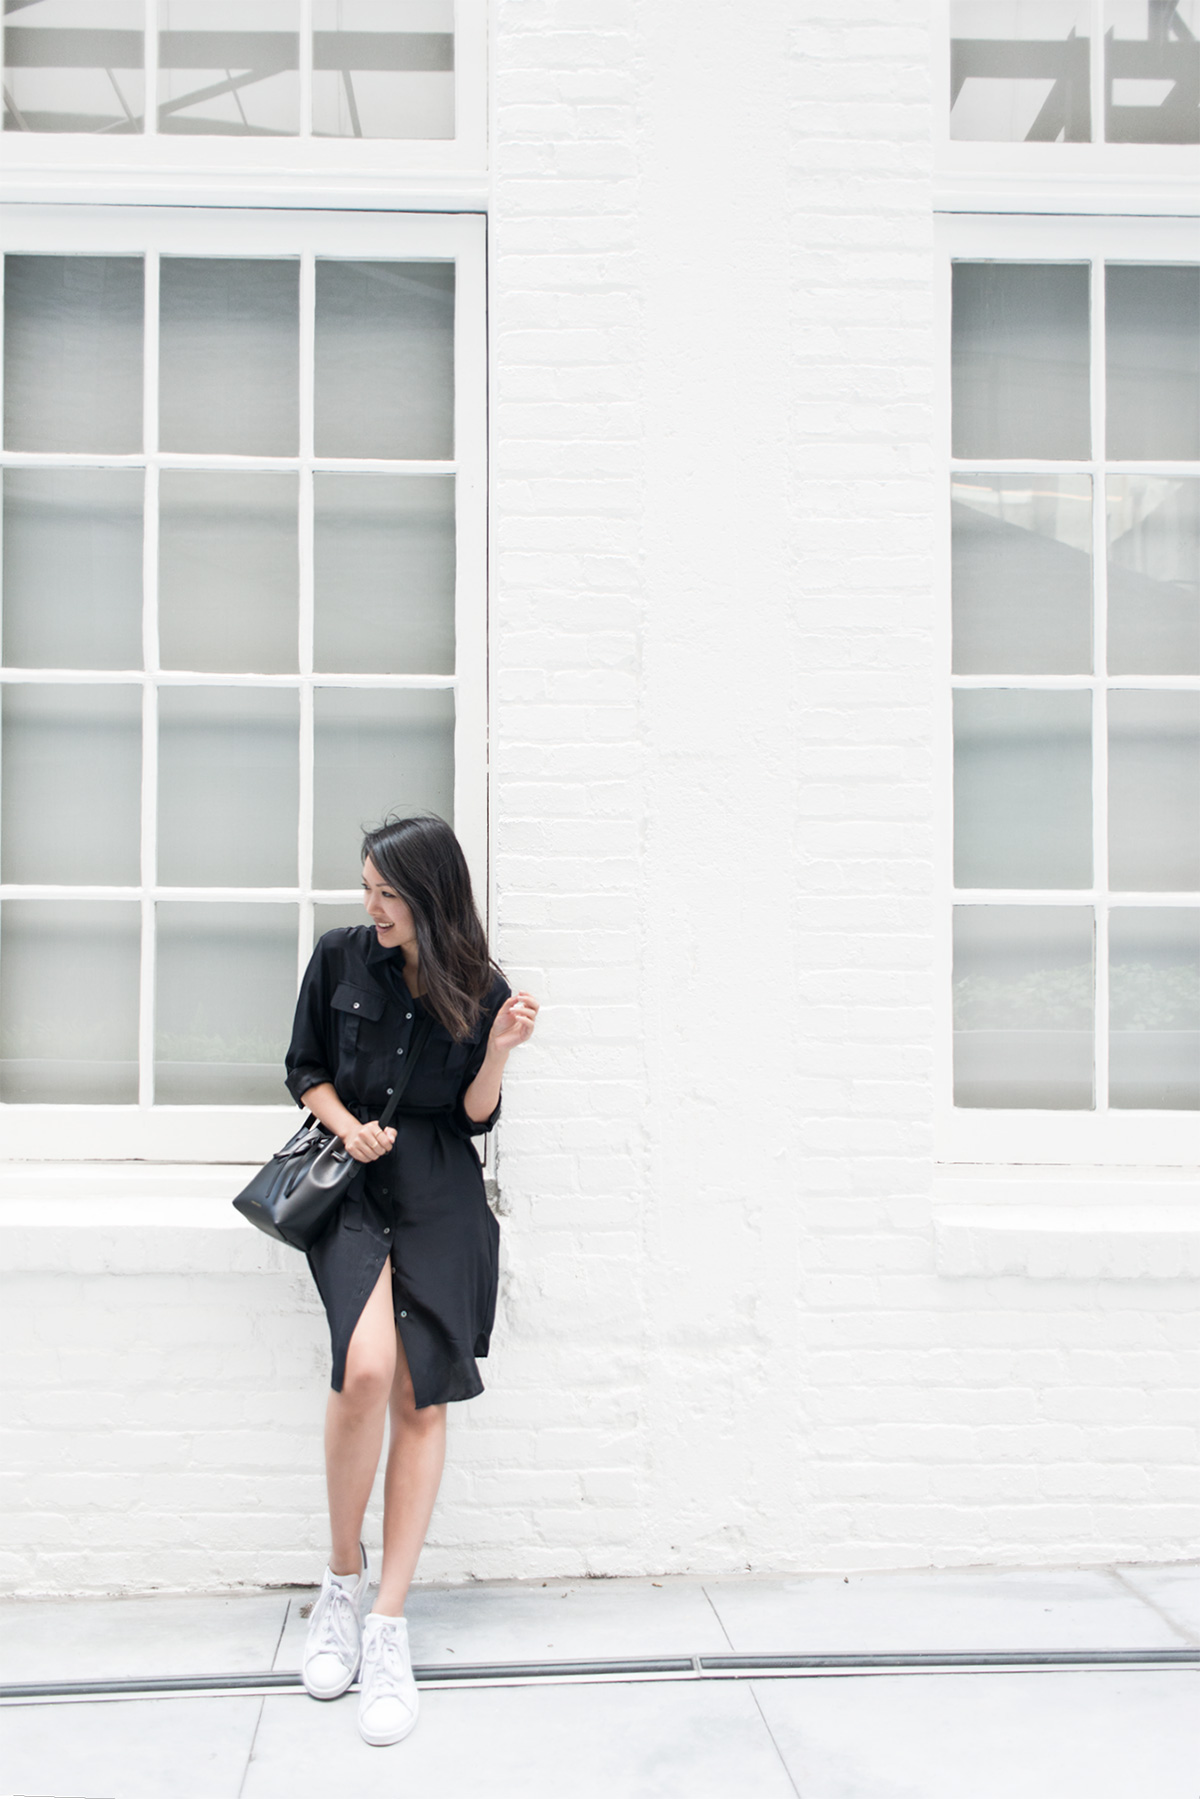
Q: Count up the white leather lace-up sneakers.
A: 2